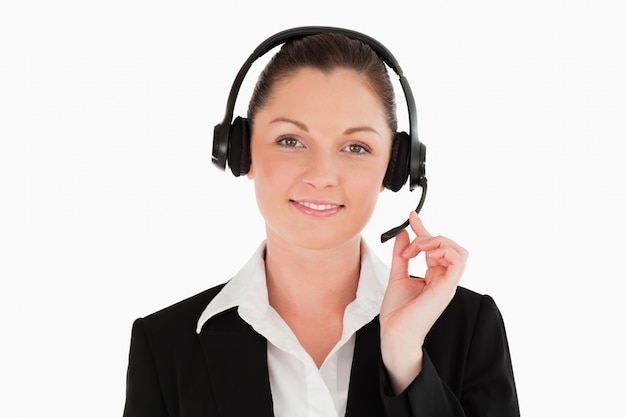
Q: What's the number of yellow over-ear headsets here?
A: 0